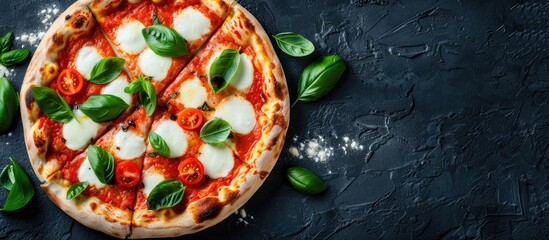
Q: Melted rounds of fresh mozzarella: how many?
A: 14